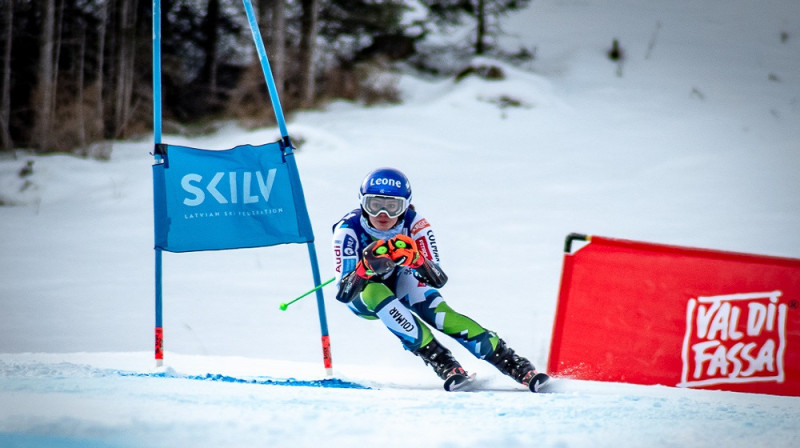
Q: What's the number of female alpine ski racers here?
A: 1